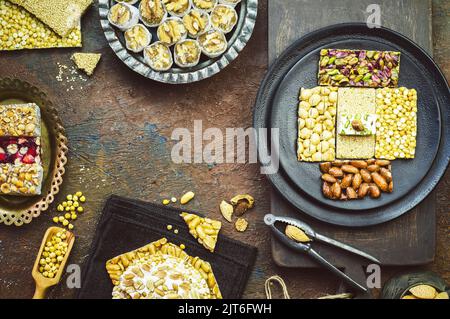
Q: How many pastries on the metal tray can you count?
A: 13